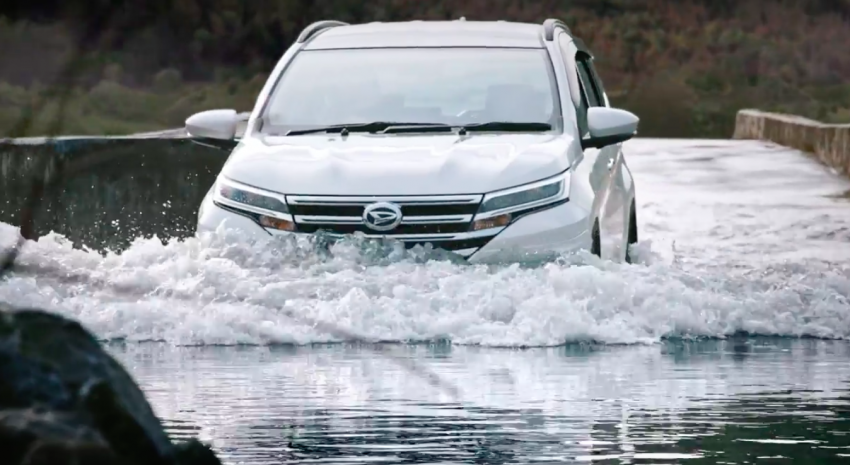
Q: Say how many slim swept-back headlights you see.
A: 2